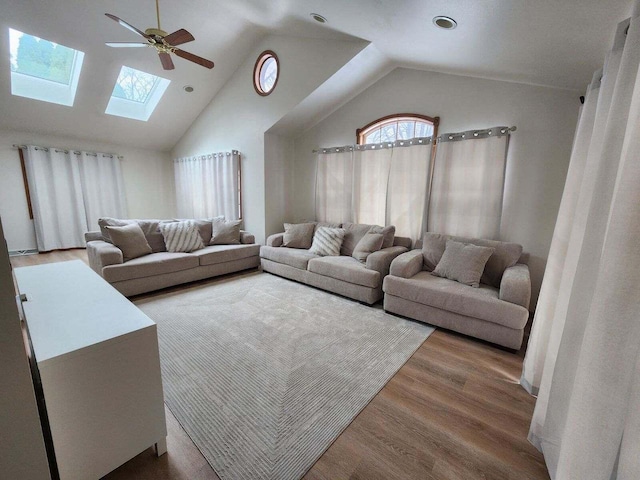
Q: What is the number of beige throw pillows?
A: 5